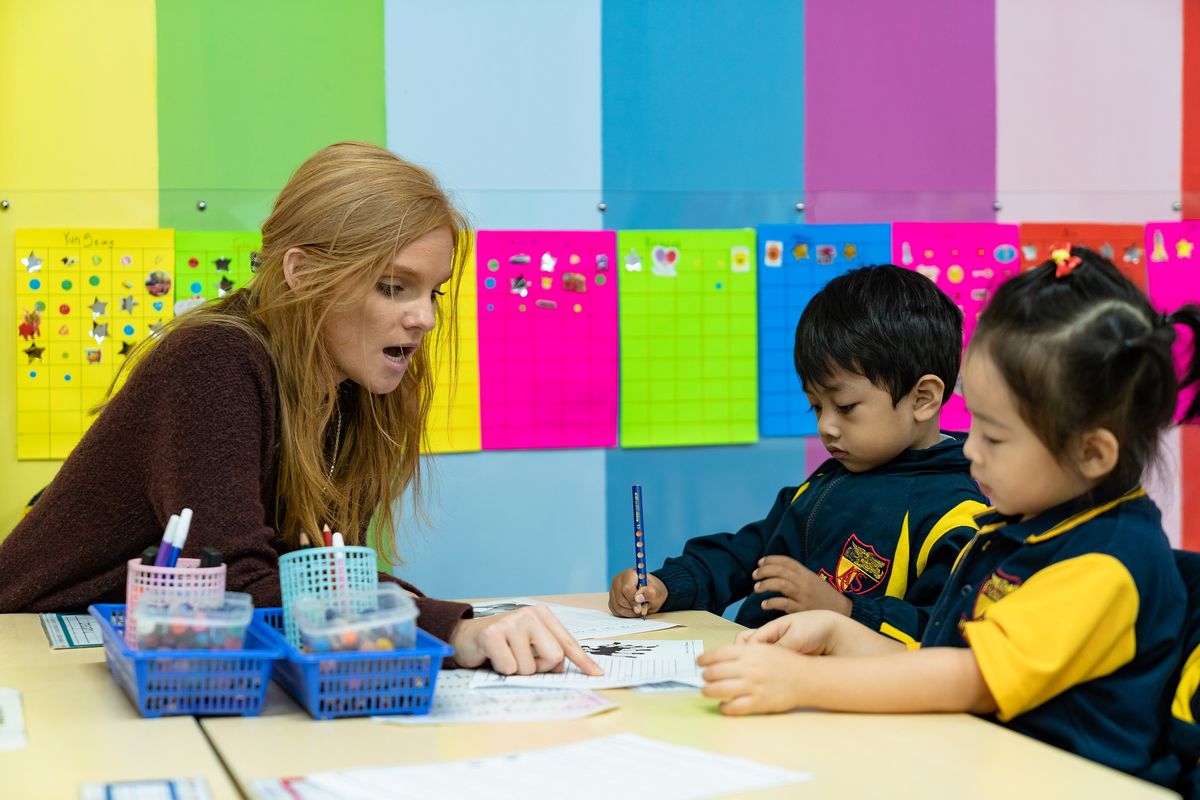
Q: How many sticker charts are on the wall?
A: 9